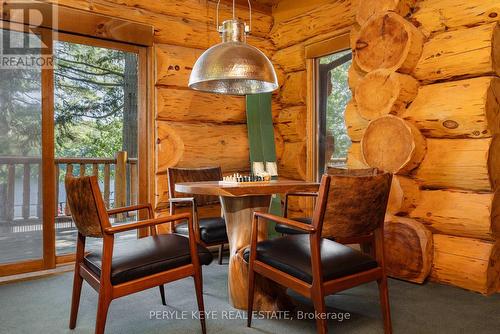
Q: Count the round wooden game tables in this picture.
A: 1